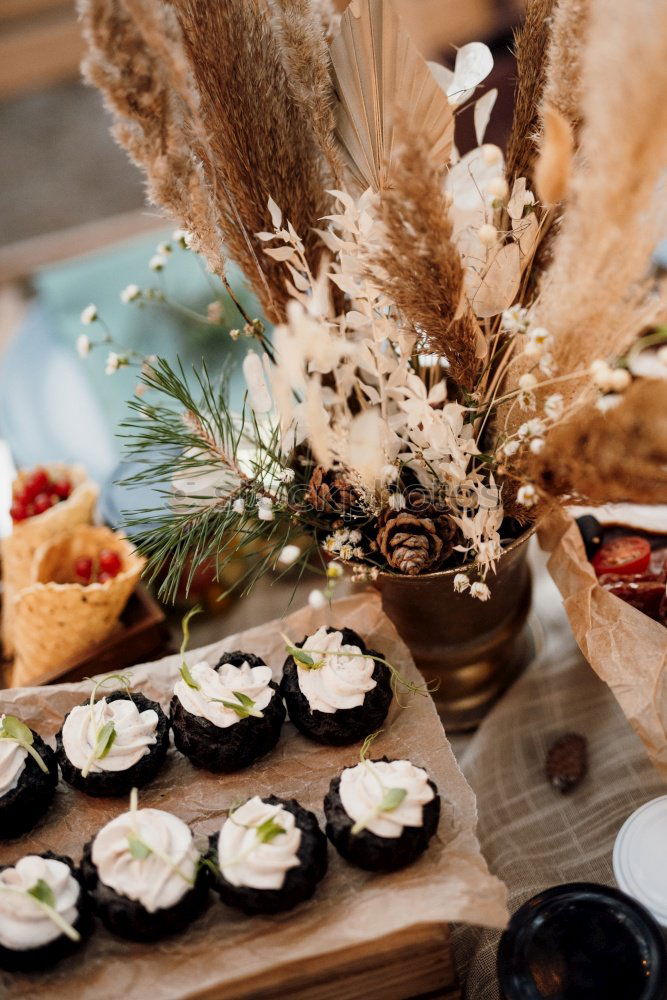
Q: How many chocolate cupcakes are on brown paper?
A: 8